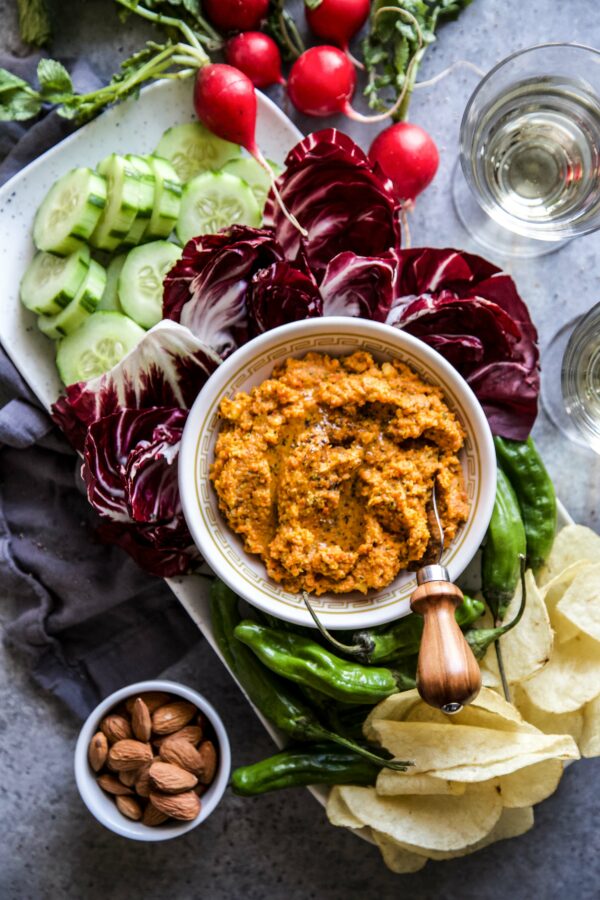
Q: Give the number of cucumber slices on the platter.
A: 12